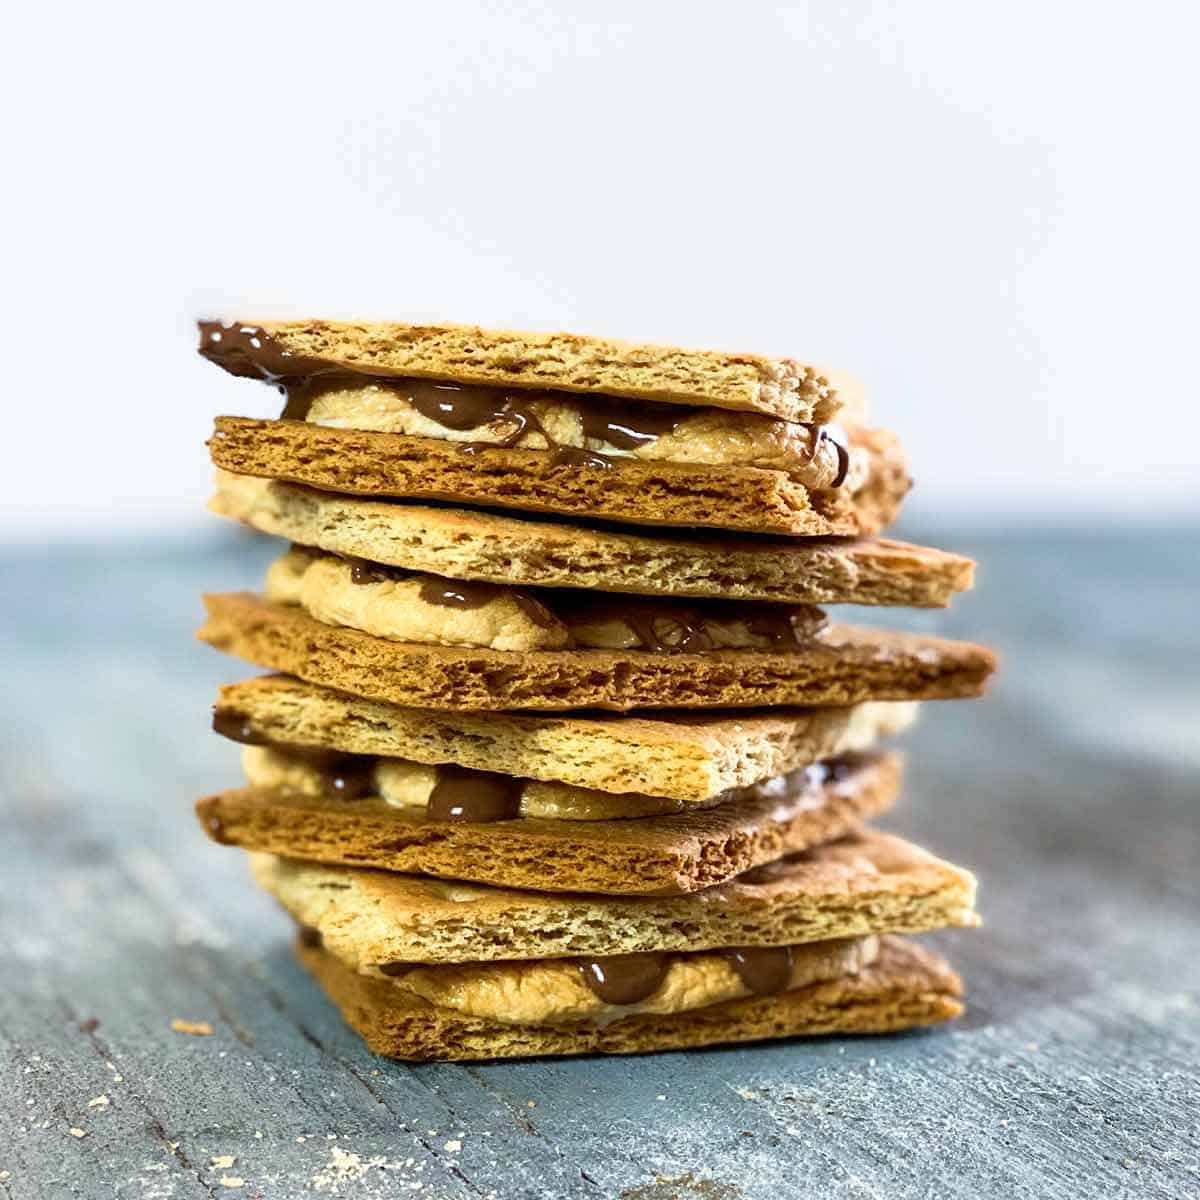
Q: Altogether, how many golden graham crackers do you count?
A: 8